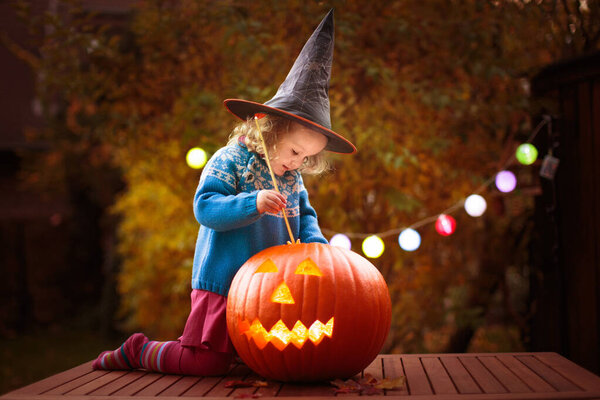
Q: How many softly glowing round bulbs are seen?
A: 8